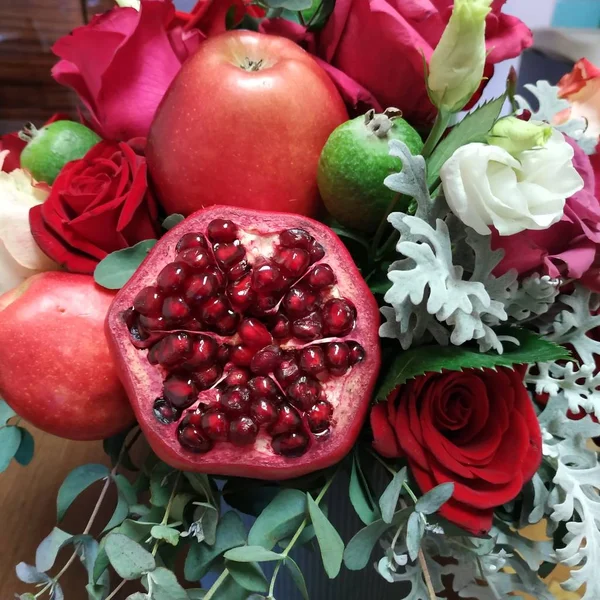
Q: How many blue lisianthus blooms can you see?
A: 0